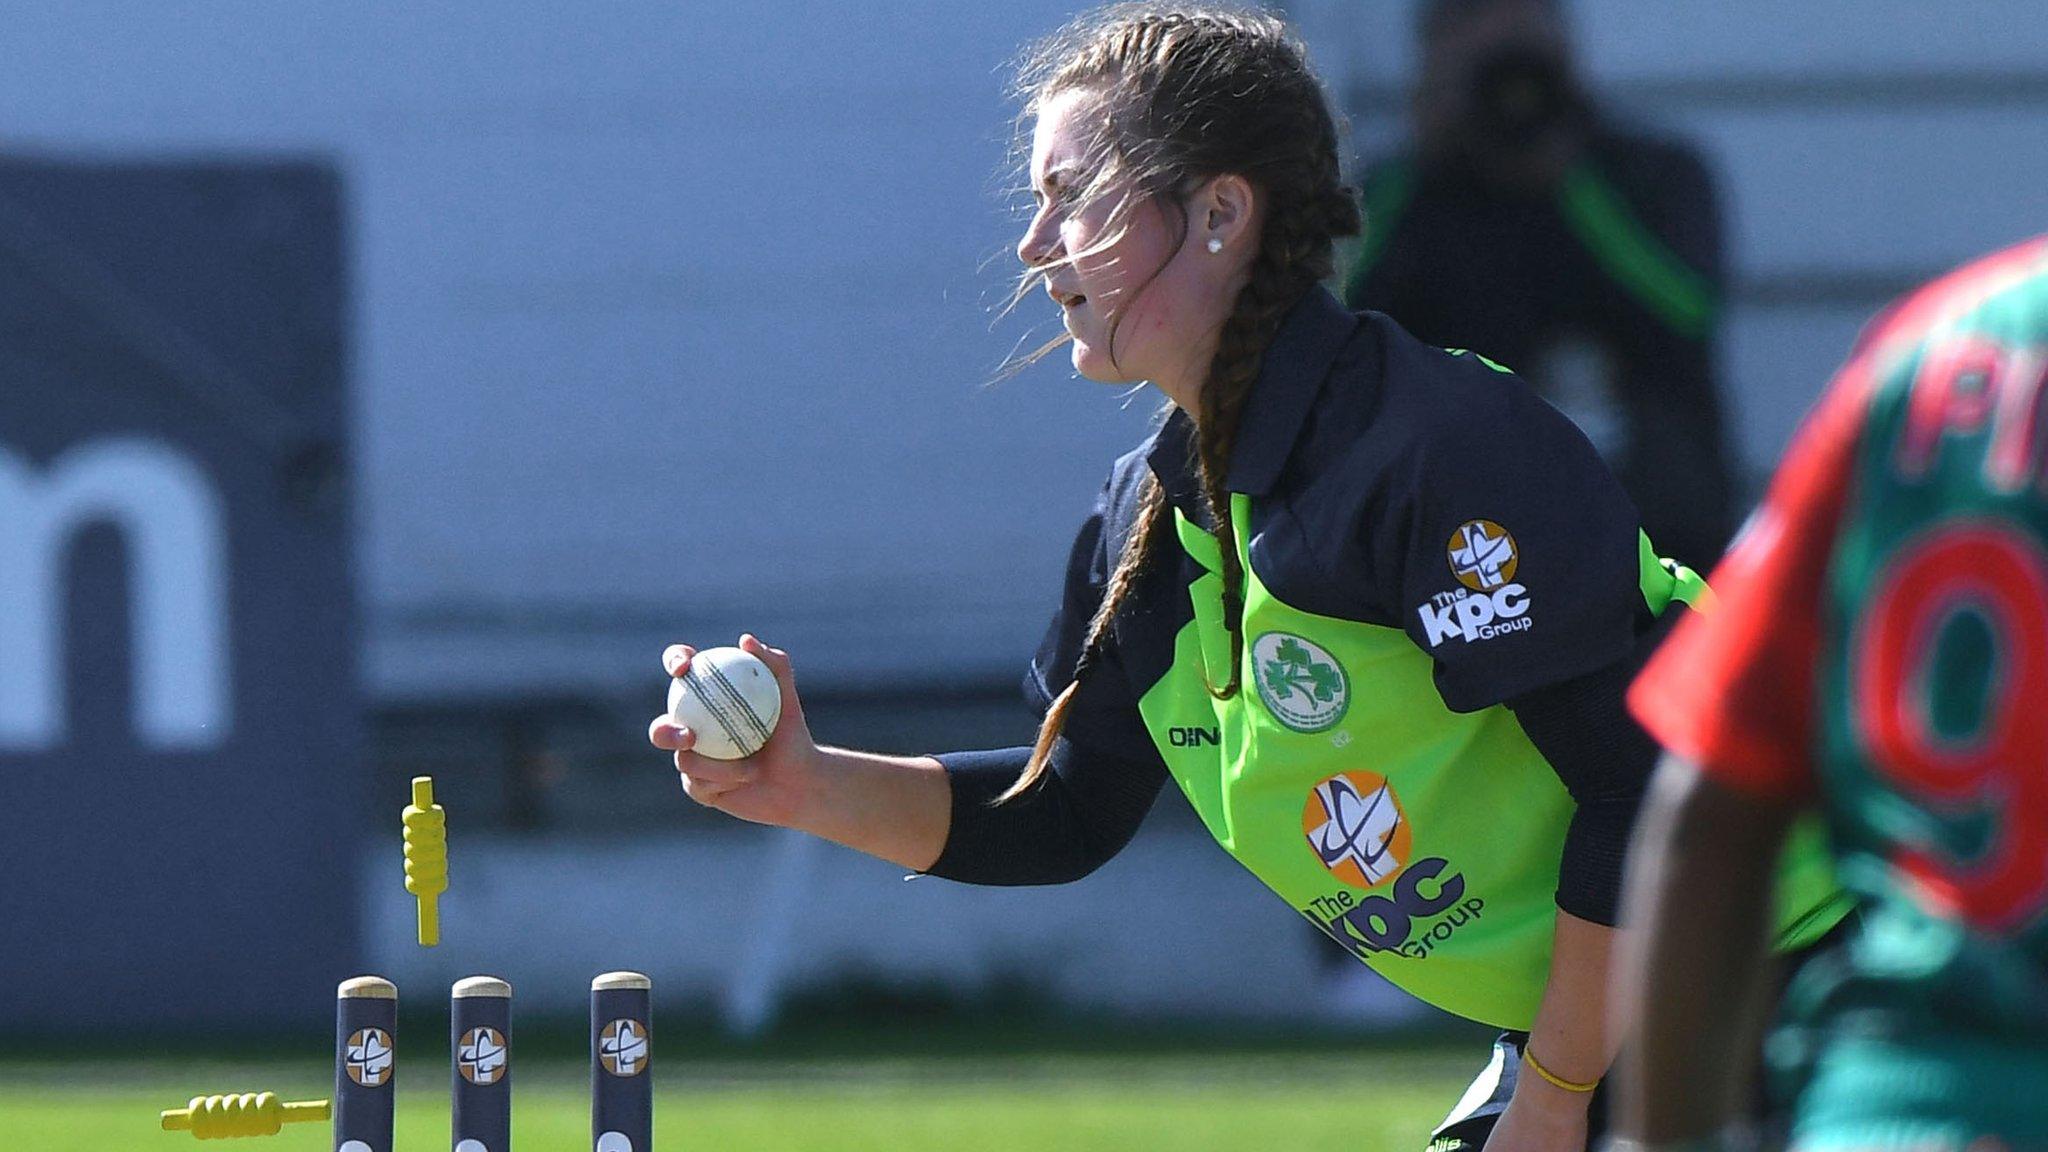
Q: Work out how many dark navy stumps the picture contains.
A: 3